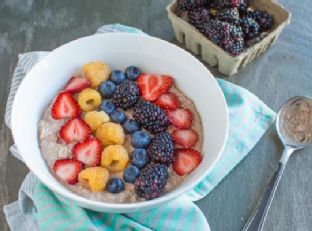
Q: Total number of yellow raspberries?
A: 6